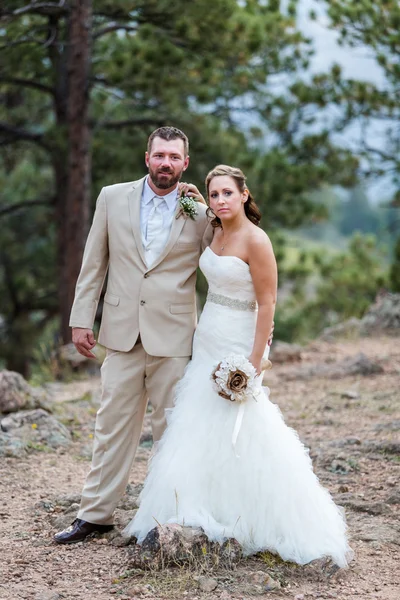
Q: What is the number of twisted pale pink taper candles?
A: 0